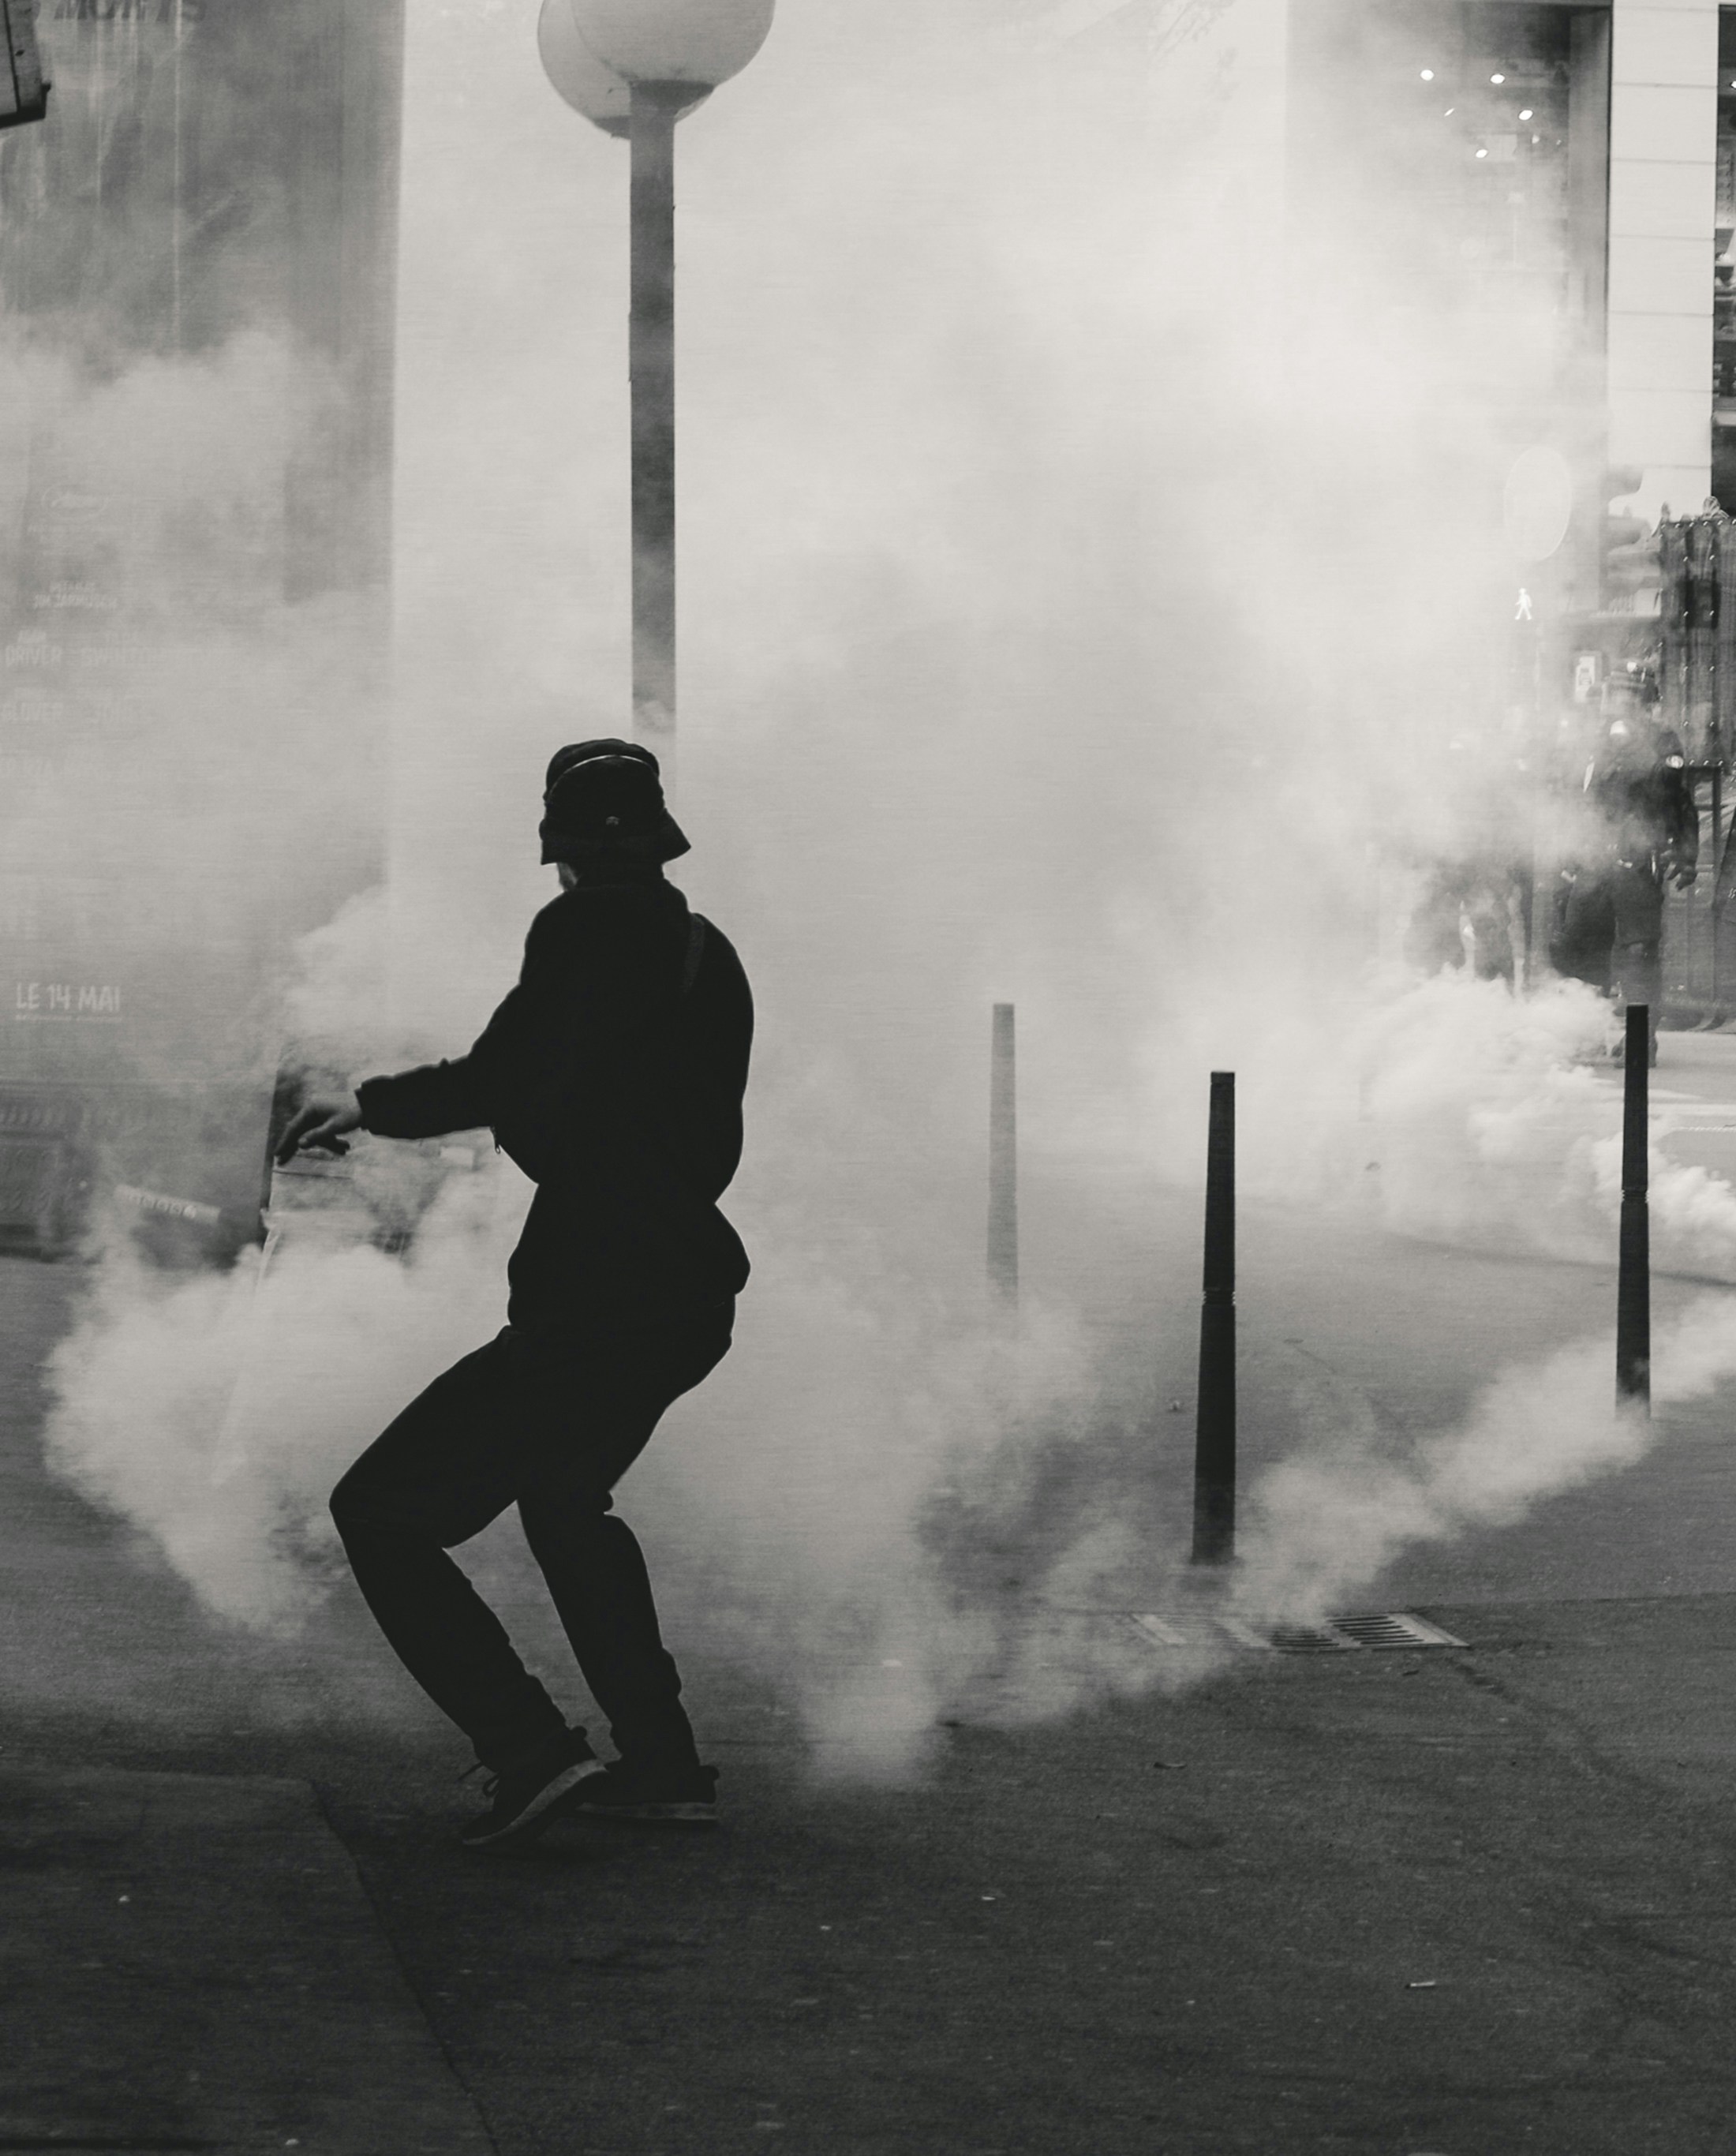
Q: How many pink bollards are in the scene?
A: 0